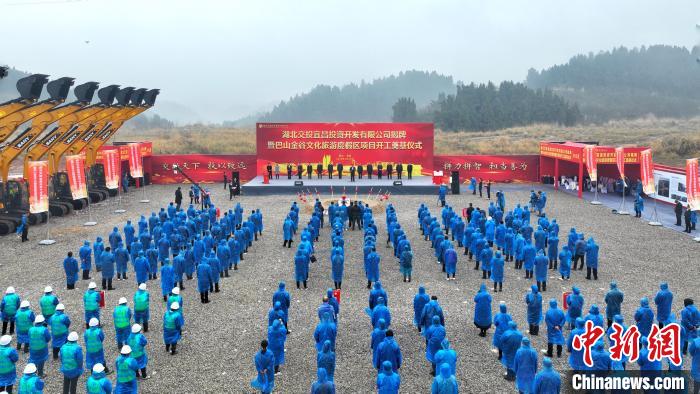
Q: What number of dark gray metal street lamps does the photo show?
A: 0